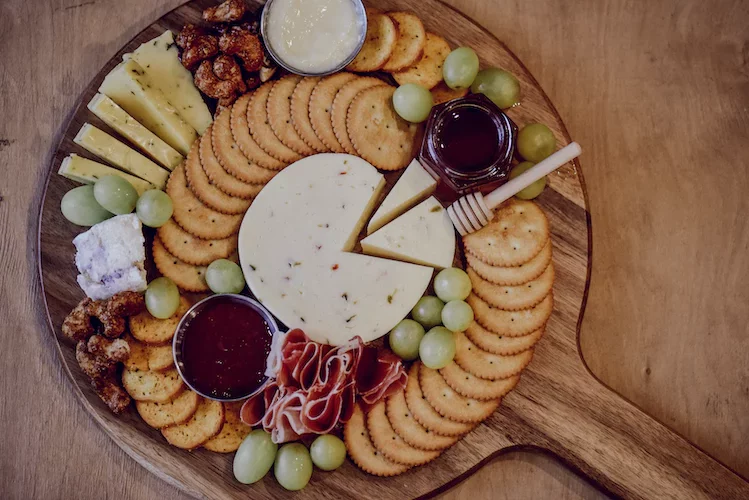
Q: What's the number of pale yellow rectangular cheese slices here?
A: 5